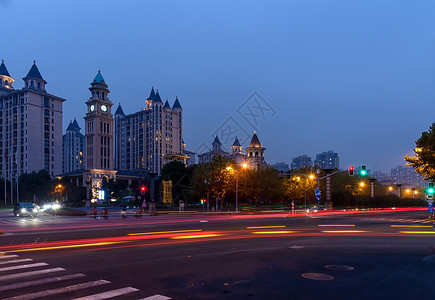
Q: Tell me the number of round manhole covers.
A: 2